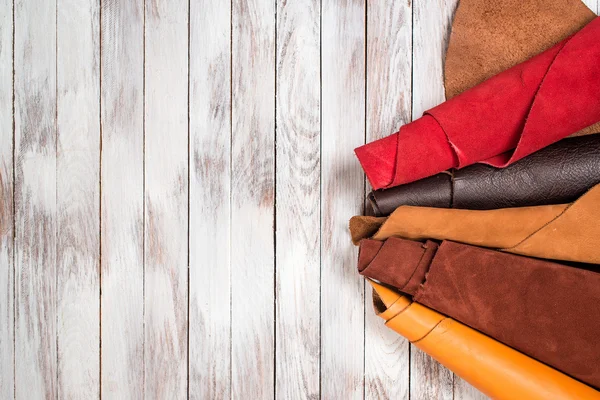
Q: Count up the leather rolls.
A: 5